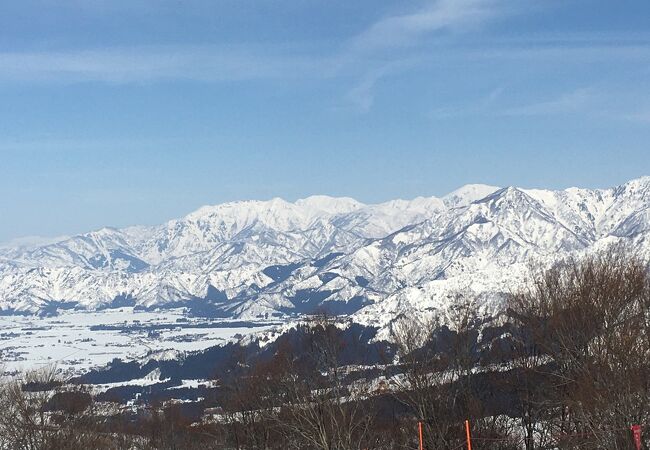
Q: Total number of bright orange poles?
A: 2